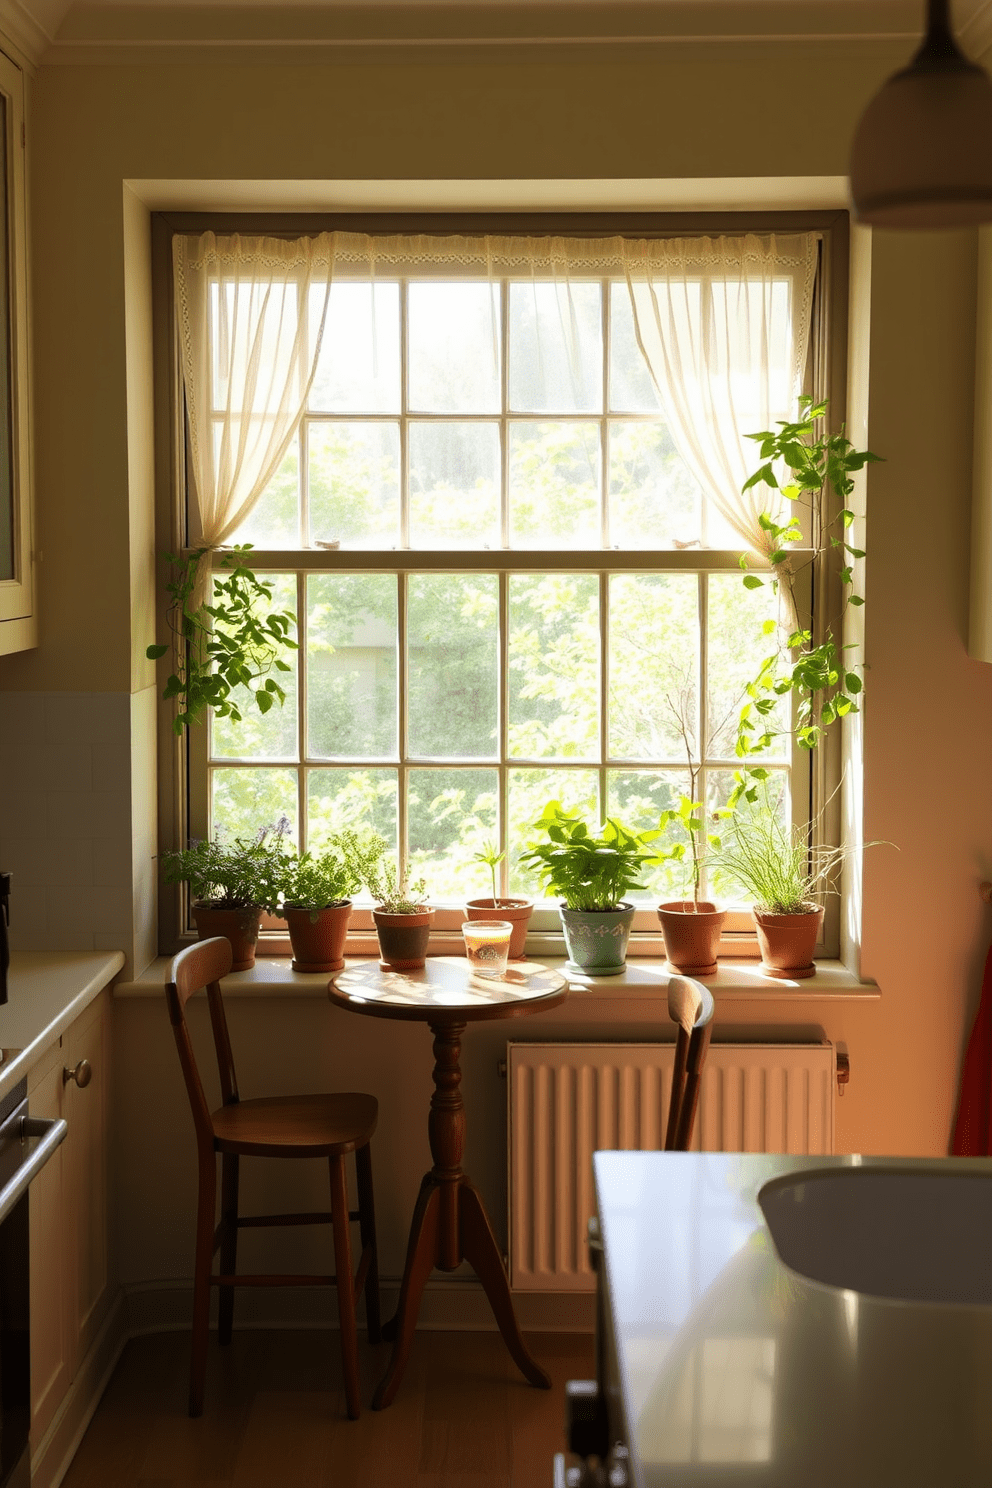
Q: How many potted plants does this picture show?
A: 7